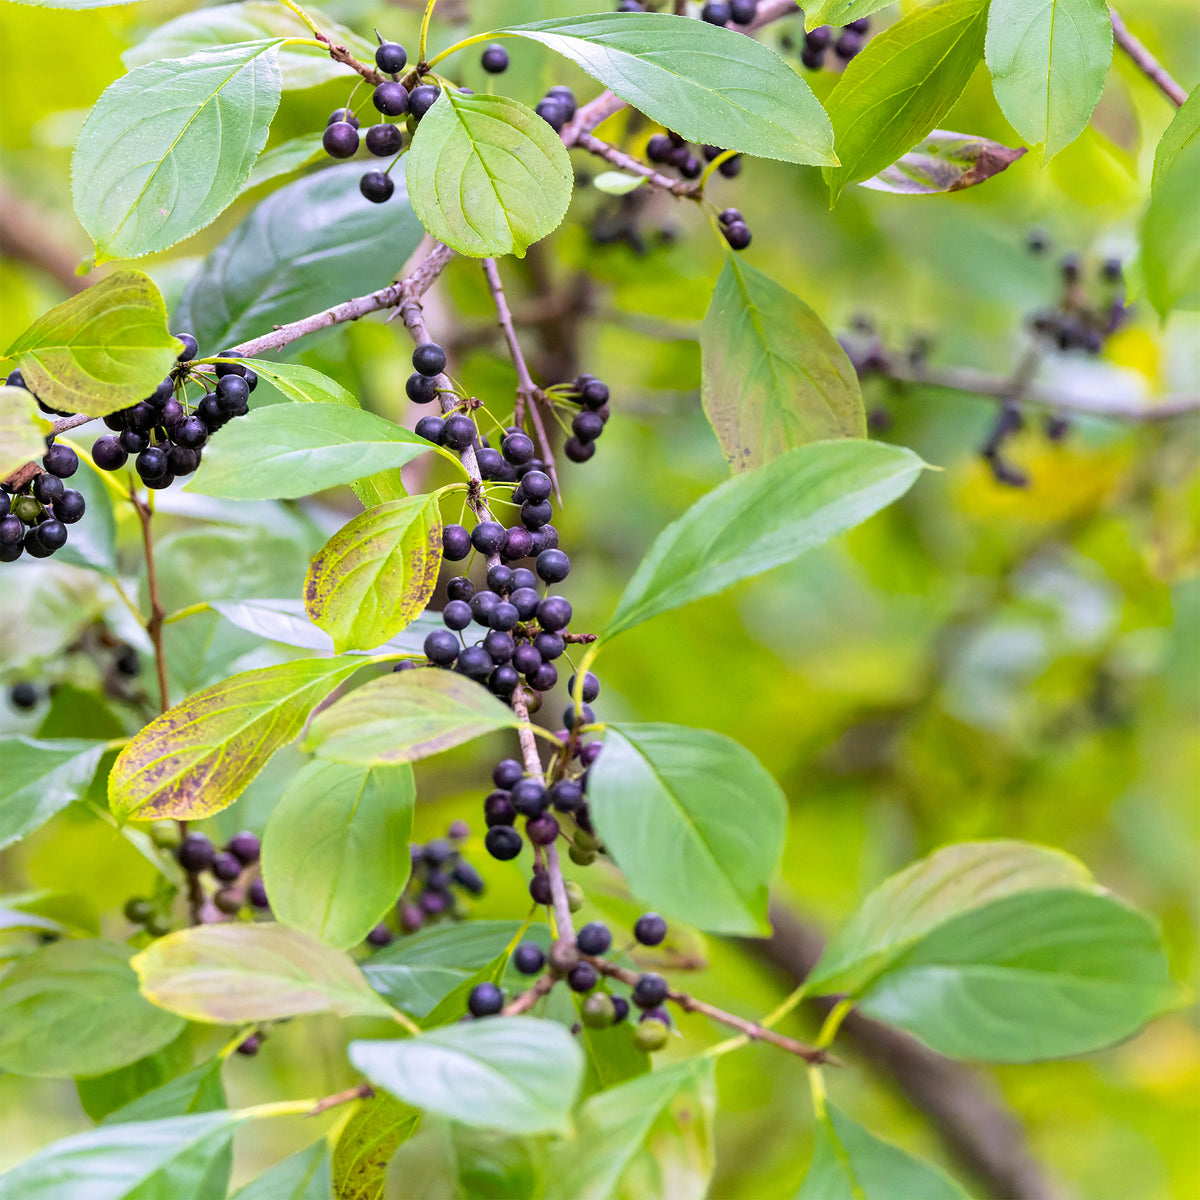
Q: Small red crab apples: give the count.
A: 0